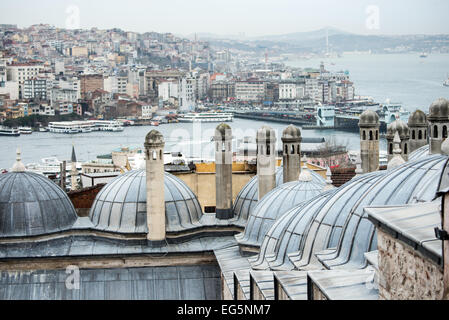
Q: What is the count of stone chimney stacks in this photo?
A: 8